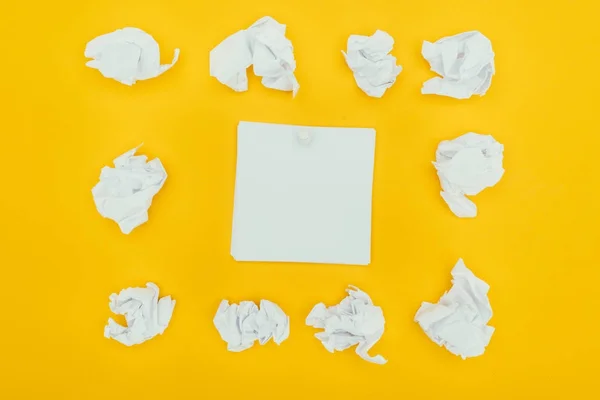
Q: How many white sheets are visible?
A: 11